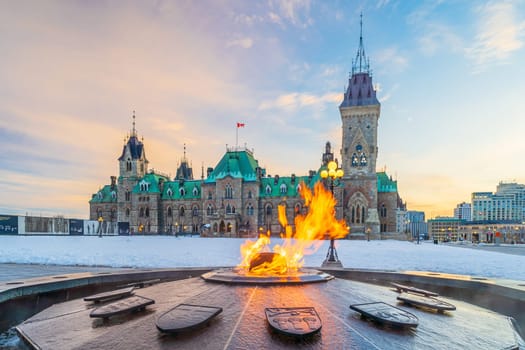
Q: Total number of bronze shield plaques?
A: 8